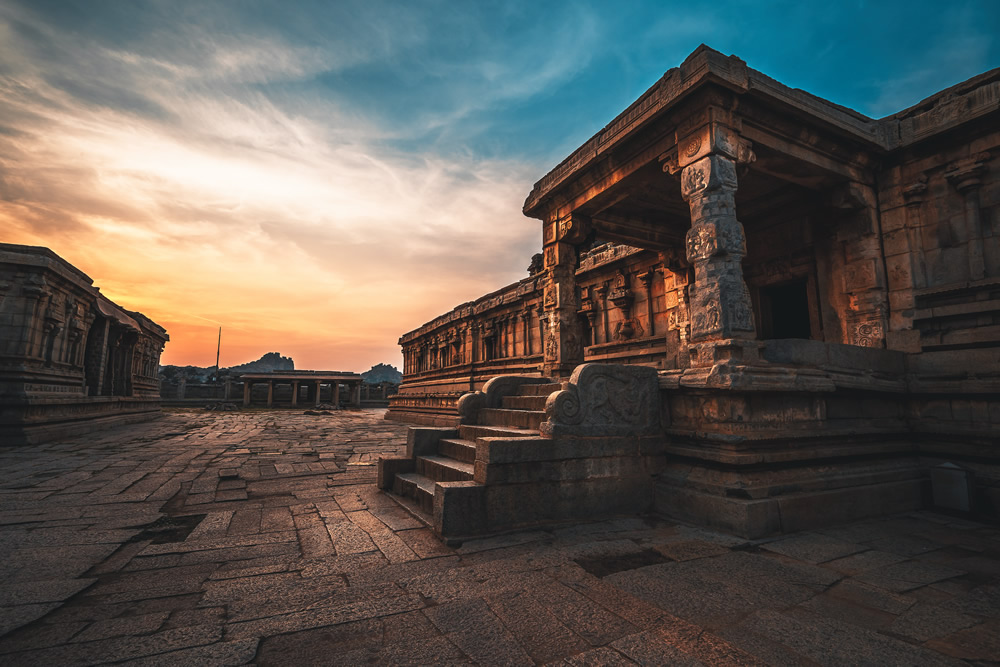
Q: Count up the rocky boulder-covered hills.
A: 2